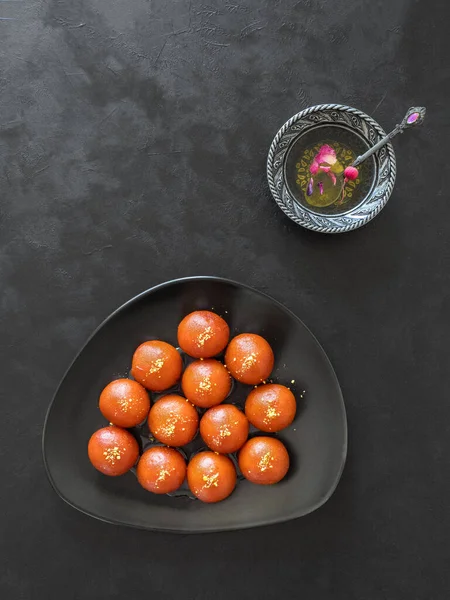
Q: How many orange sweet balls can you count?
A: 12